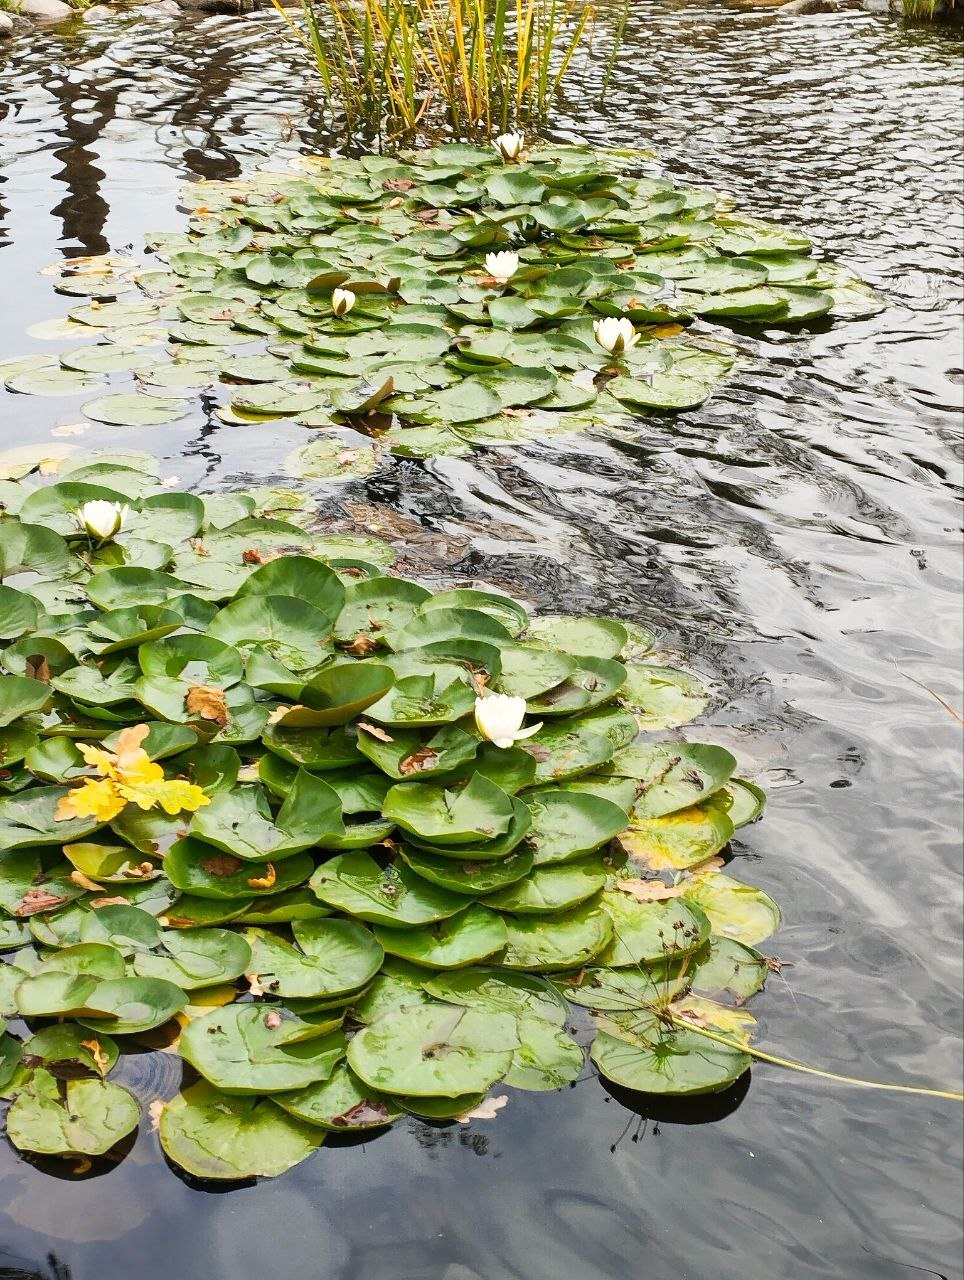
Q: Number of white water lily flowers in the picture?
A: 6